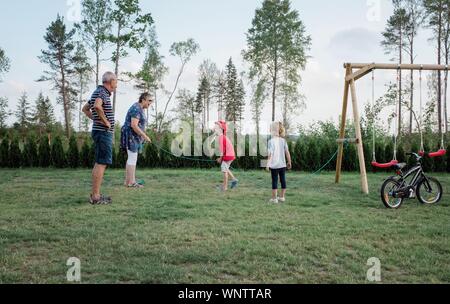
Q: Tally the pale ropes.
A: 4